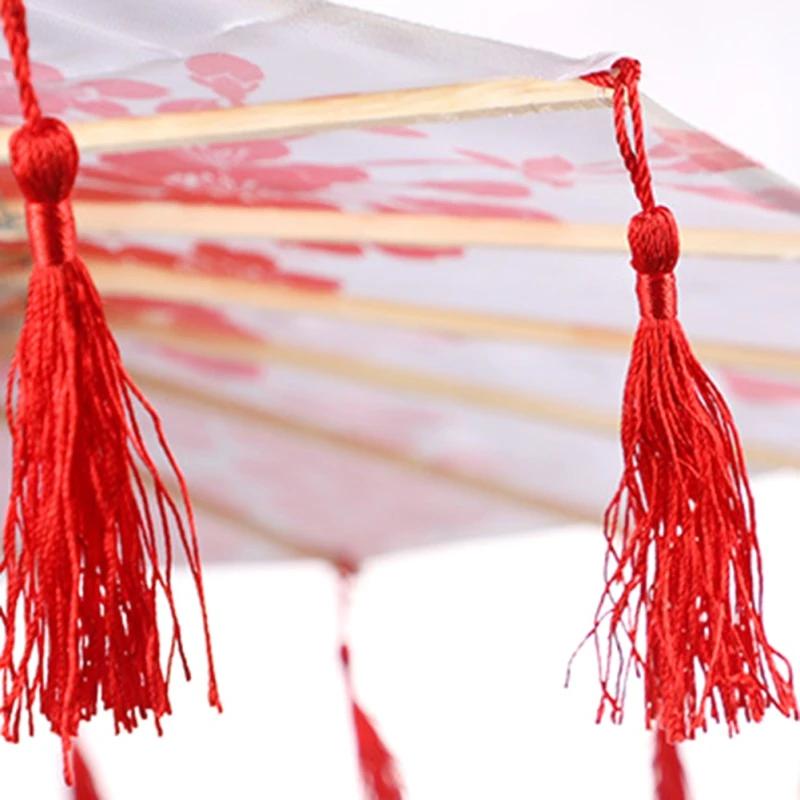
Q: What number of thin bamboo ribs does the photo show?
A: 6